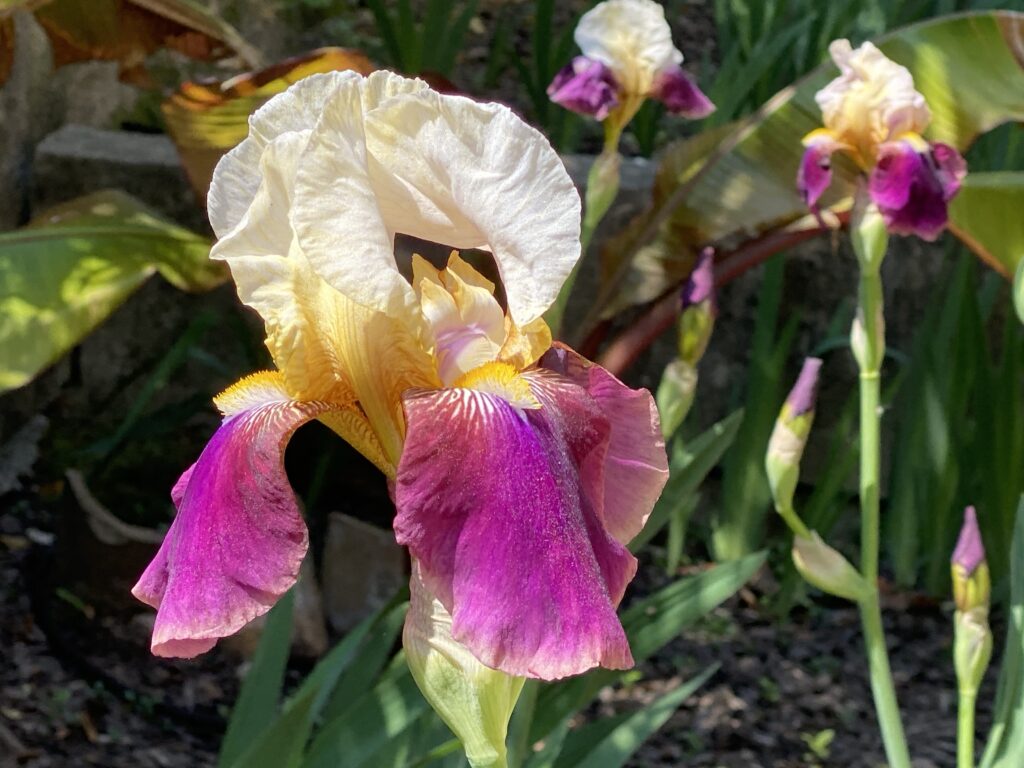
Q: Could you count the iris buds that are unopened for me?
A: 3